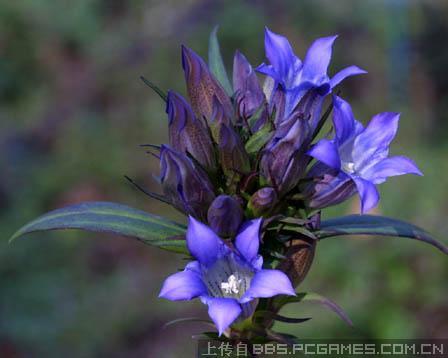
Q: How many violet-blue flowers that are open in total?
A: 3